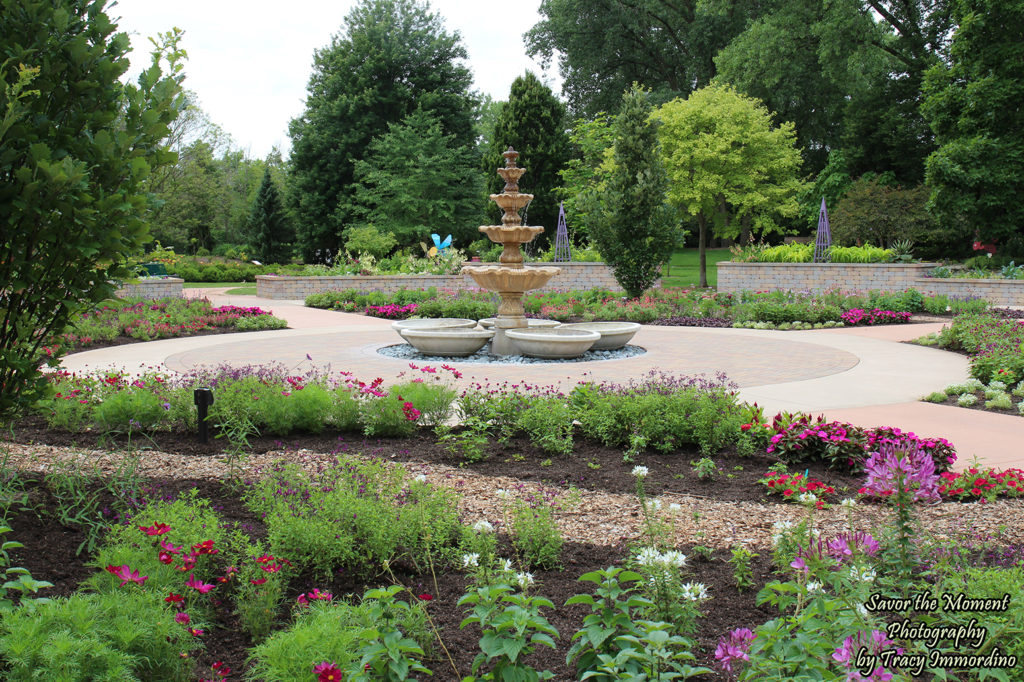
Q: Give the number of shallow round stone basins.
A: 5